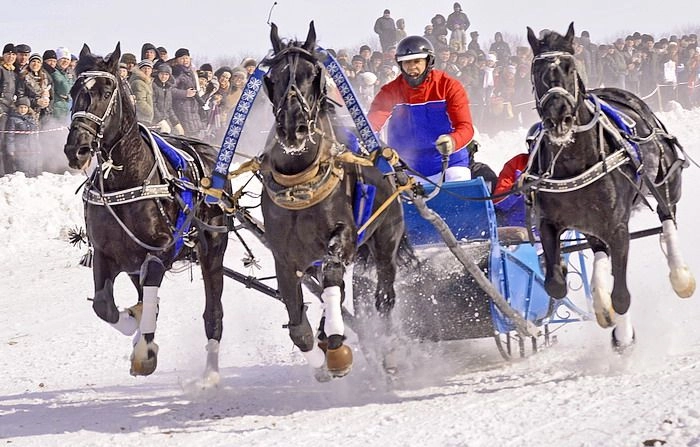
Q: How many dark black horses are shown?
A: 3